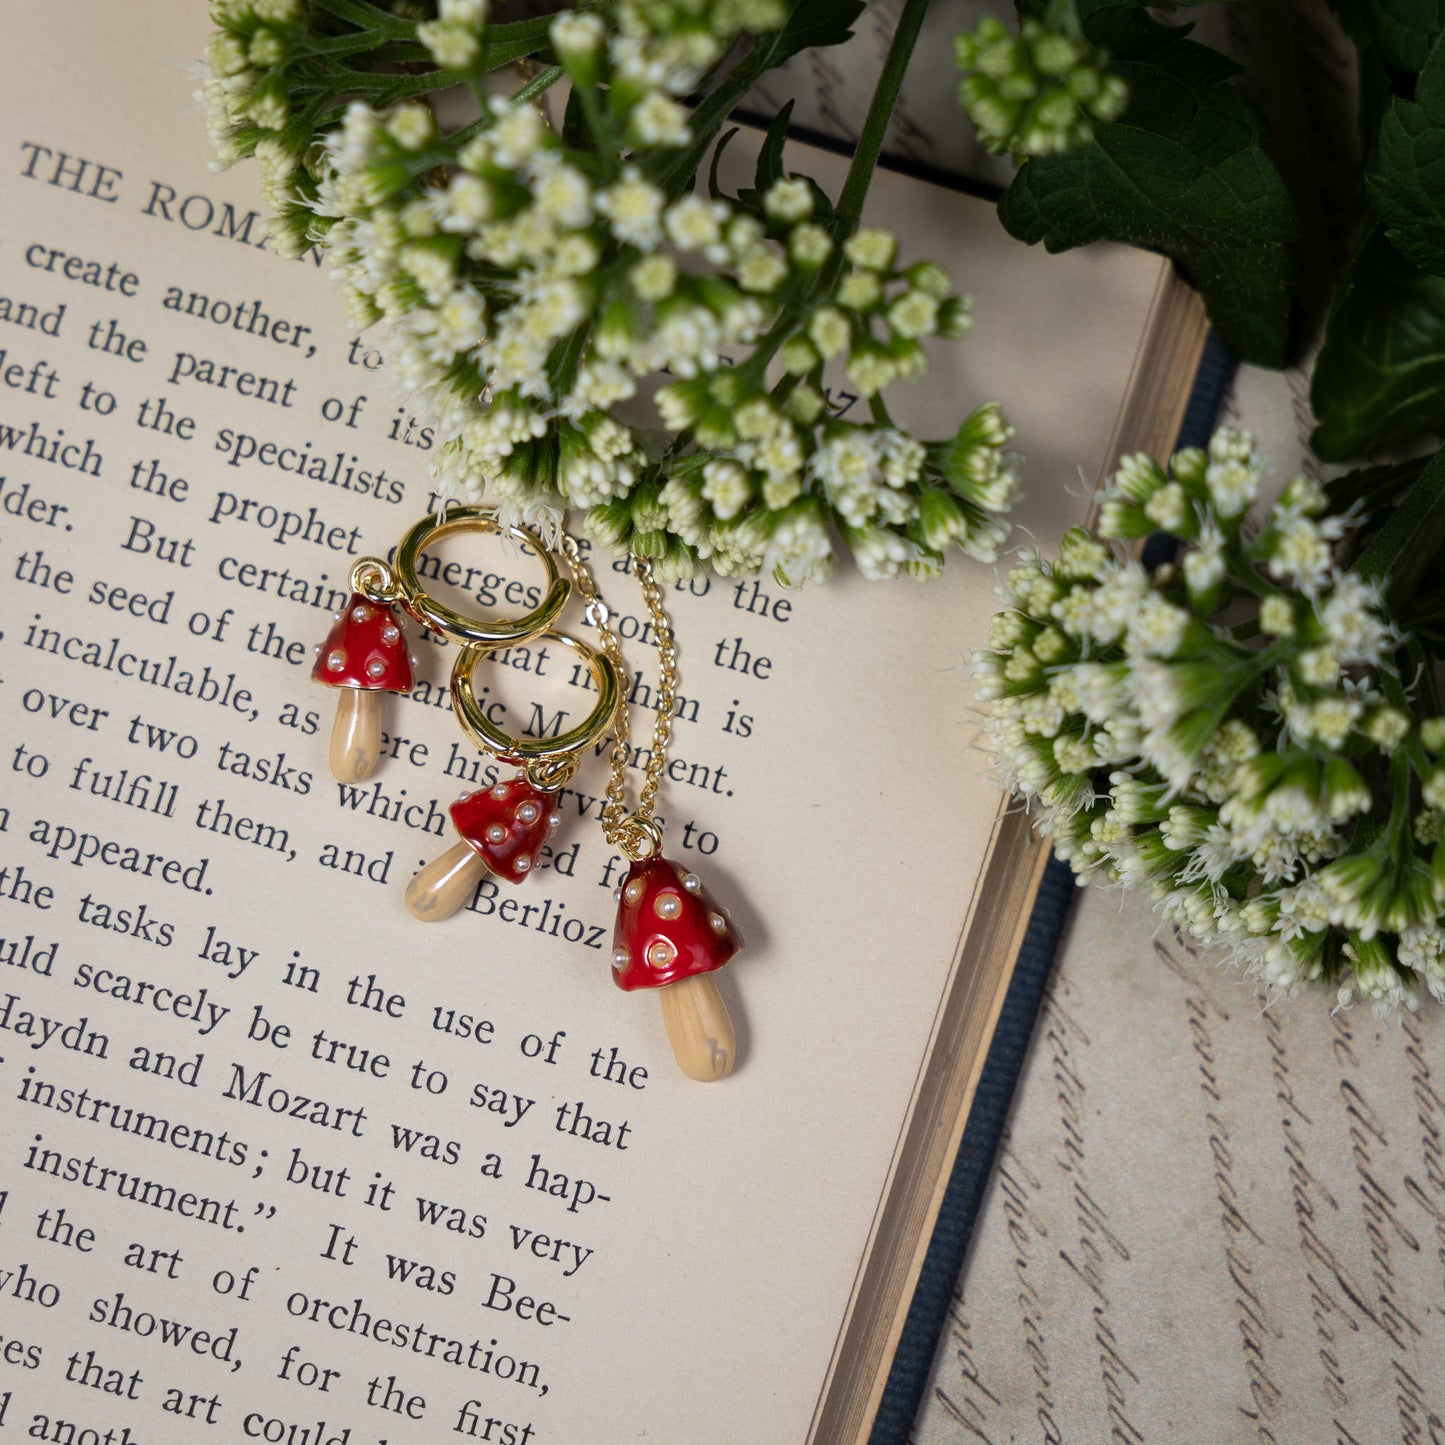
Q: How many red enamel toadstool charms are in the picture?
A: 3